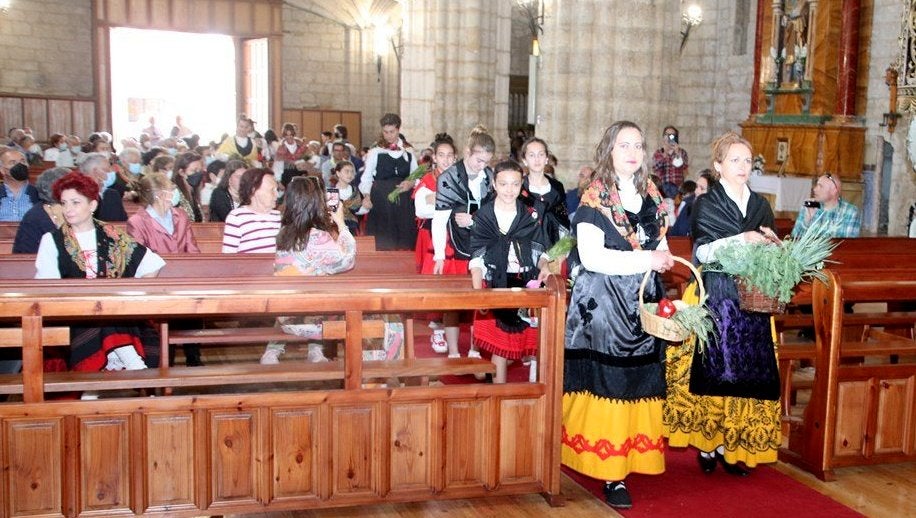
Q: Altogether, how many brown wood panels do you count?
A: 11